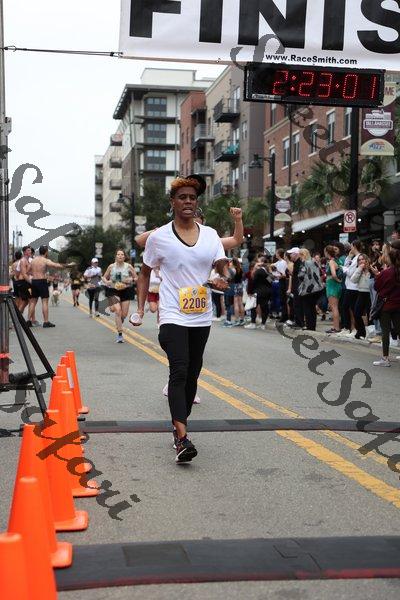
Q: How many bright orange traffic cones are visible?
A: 10